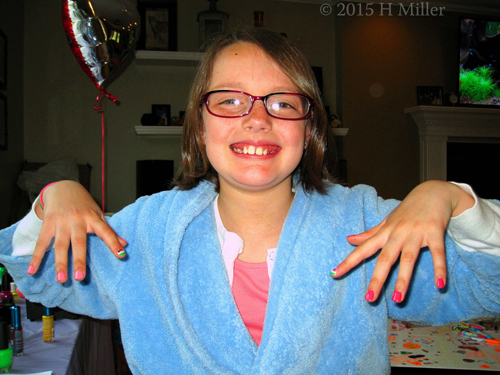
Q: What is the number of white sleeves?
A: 2